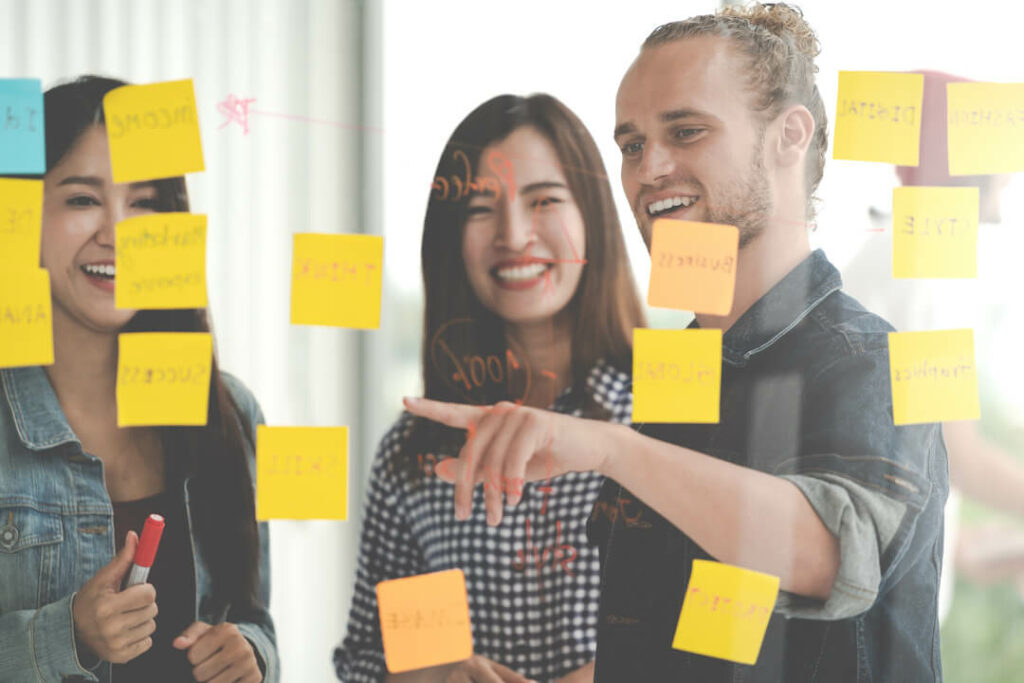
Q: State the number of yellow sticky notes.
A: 13